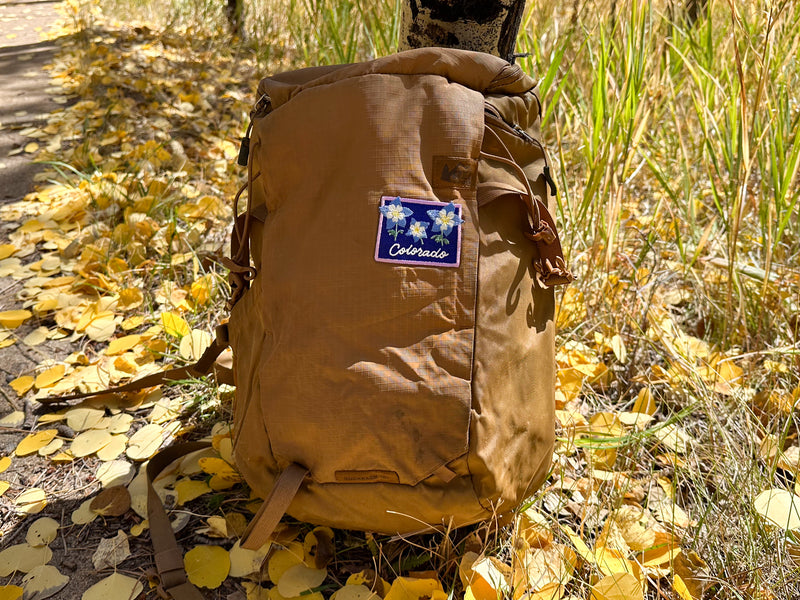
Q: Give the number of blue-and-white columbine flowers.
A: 3